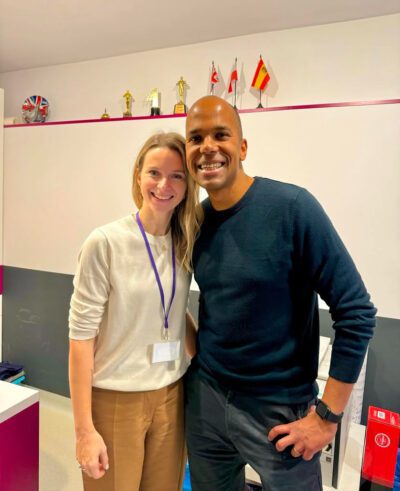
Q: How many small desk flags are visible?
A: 3